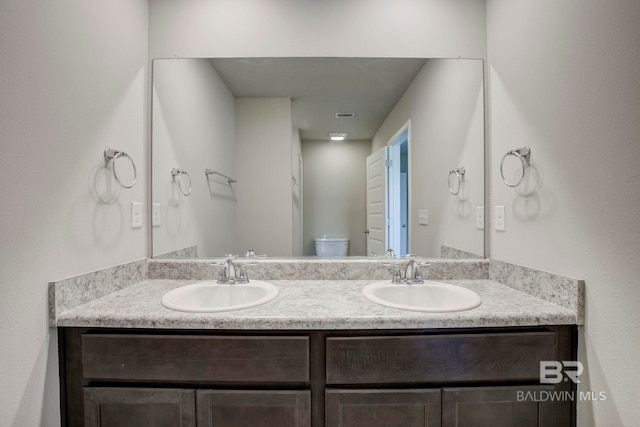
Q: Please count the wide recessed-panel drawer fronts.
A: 2